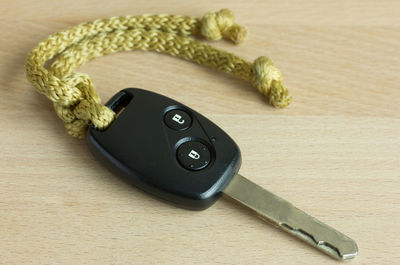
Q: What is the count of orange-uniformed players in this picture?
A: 0